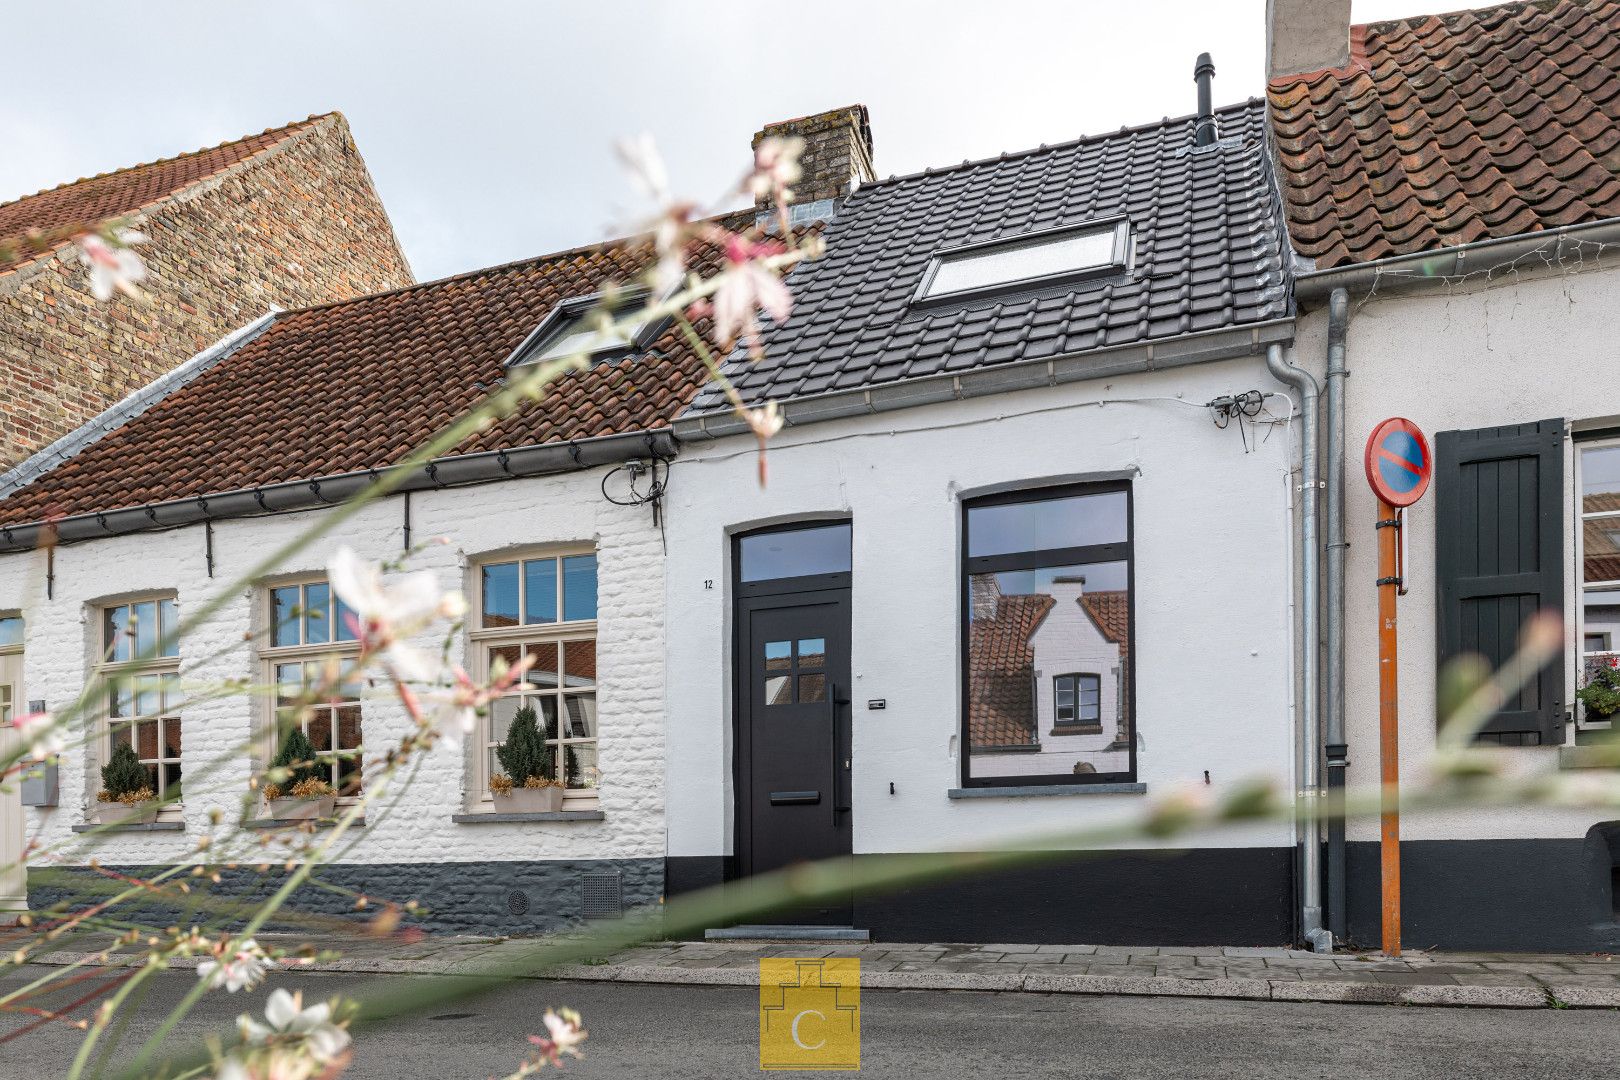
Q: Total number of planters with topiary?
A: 3